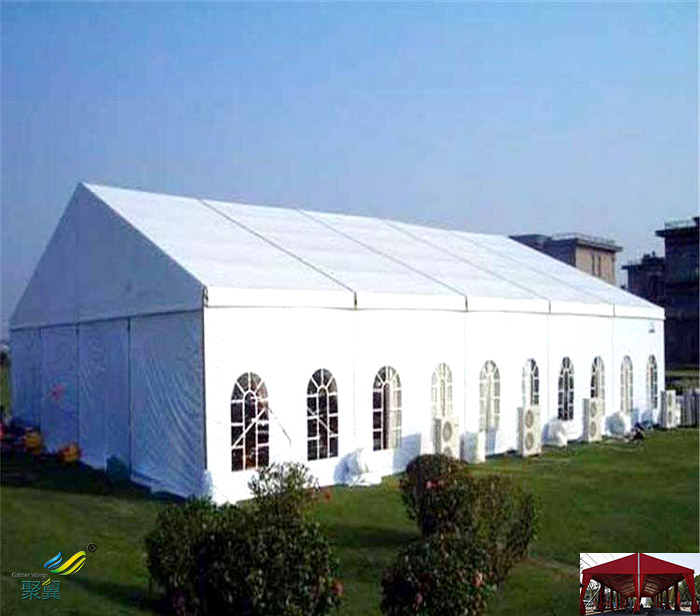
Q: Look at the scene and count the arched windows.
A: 10